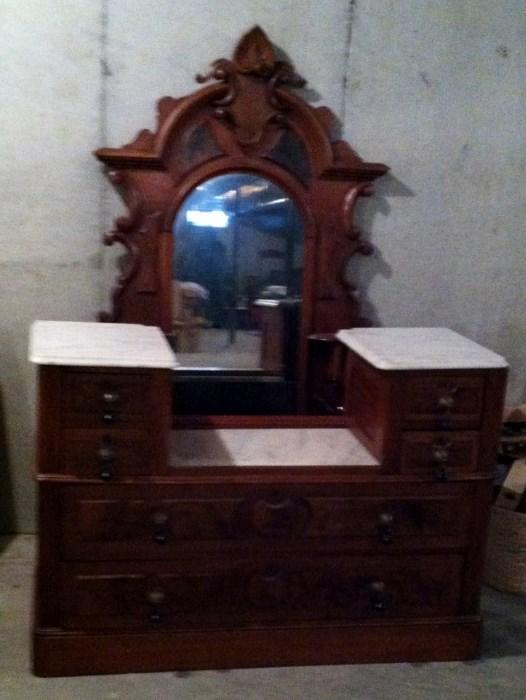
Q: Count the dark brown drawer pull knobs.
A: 8